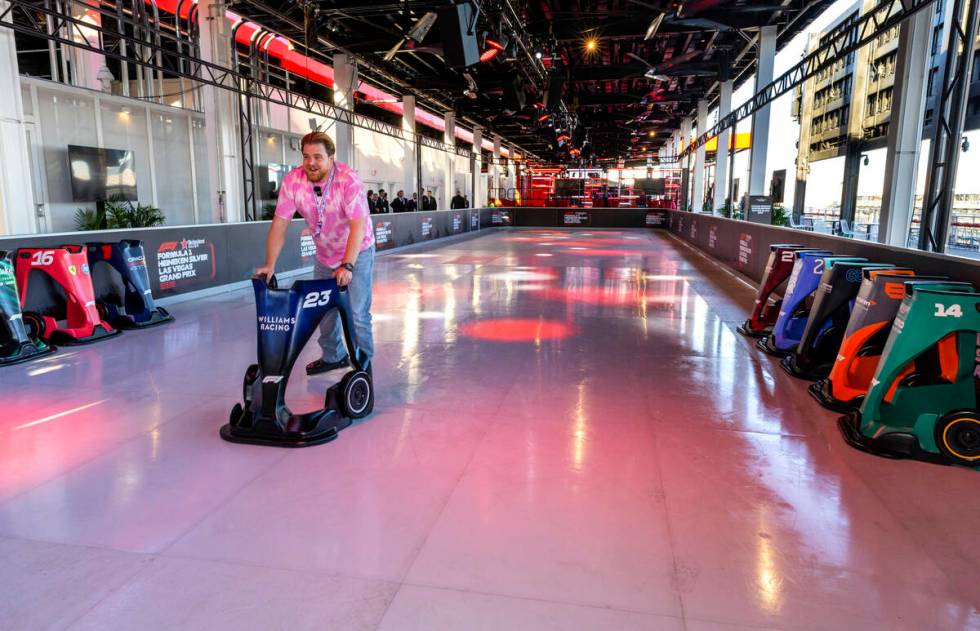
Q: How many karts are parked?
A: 8